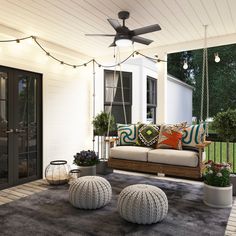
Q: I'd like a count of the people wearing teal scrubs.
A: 0